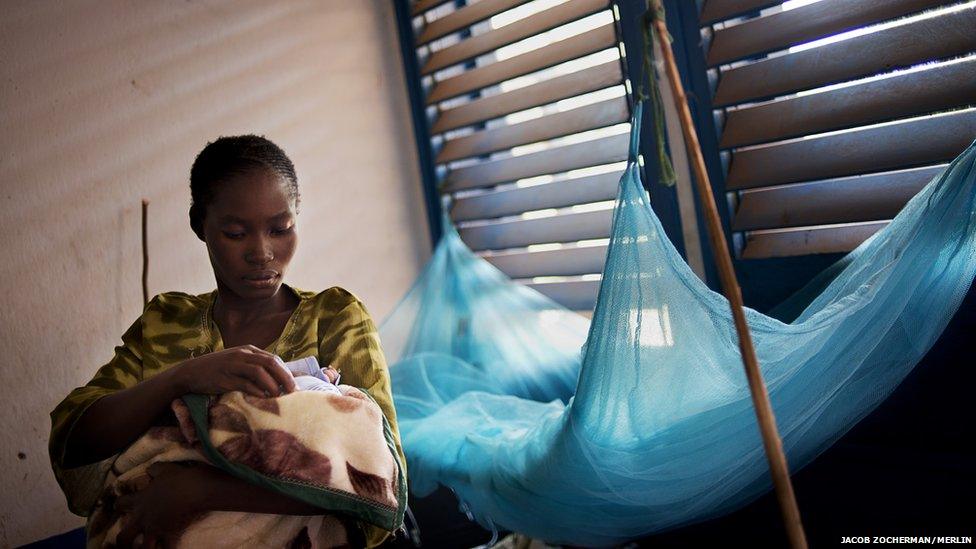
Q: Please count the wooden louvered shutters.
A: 2